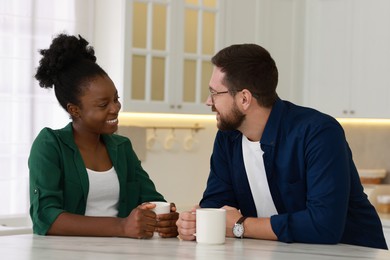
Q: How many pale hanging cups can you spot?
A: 3